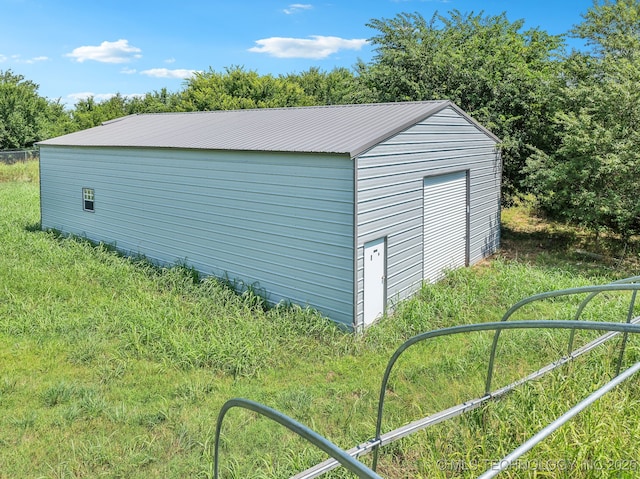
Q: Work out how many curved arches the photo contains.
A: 4